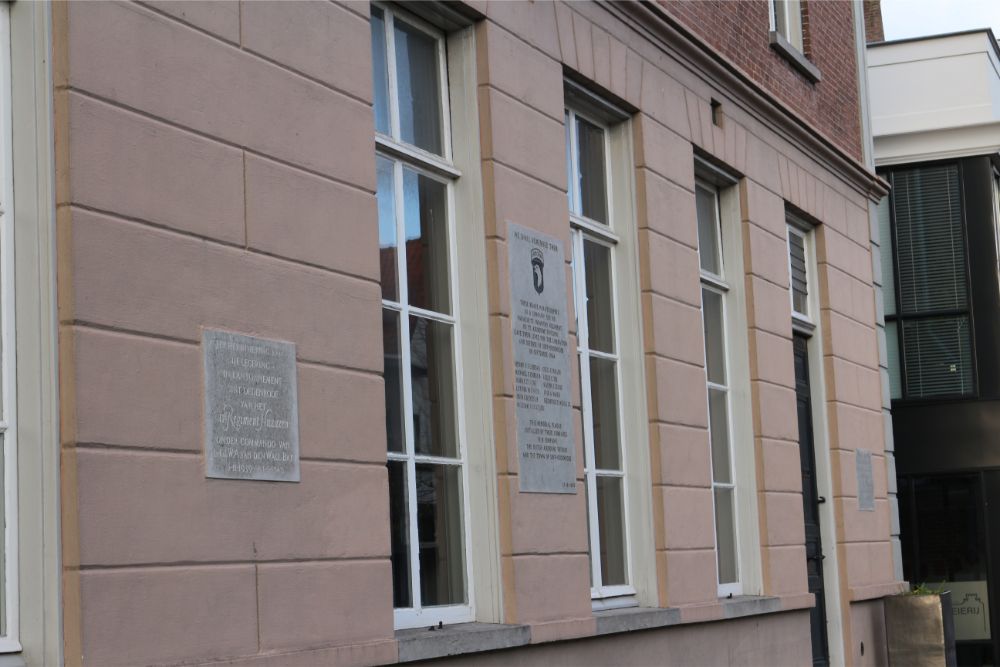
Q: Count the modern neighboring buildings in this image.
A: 1